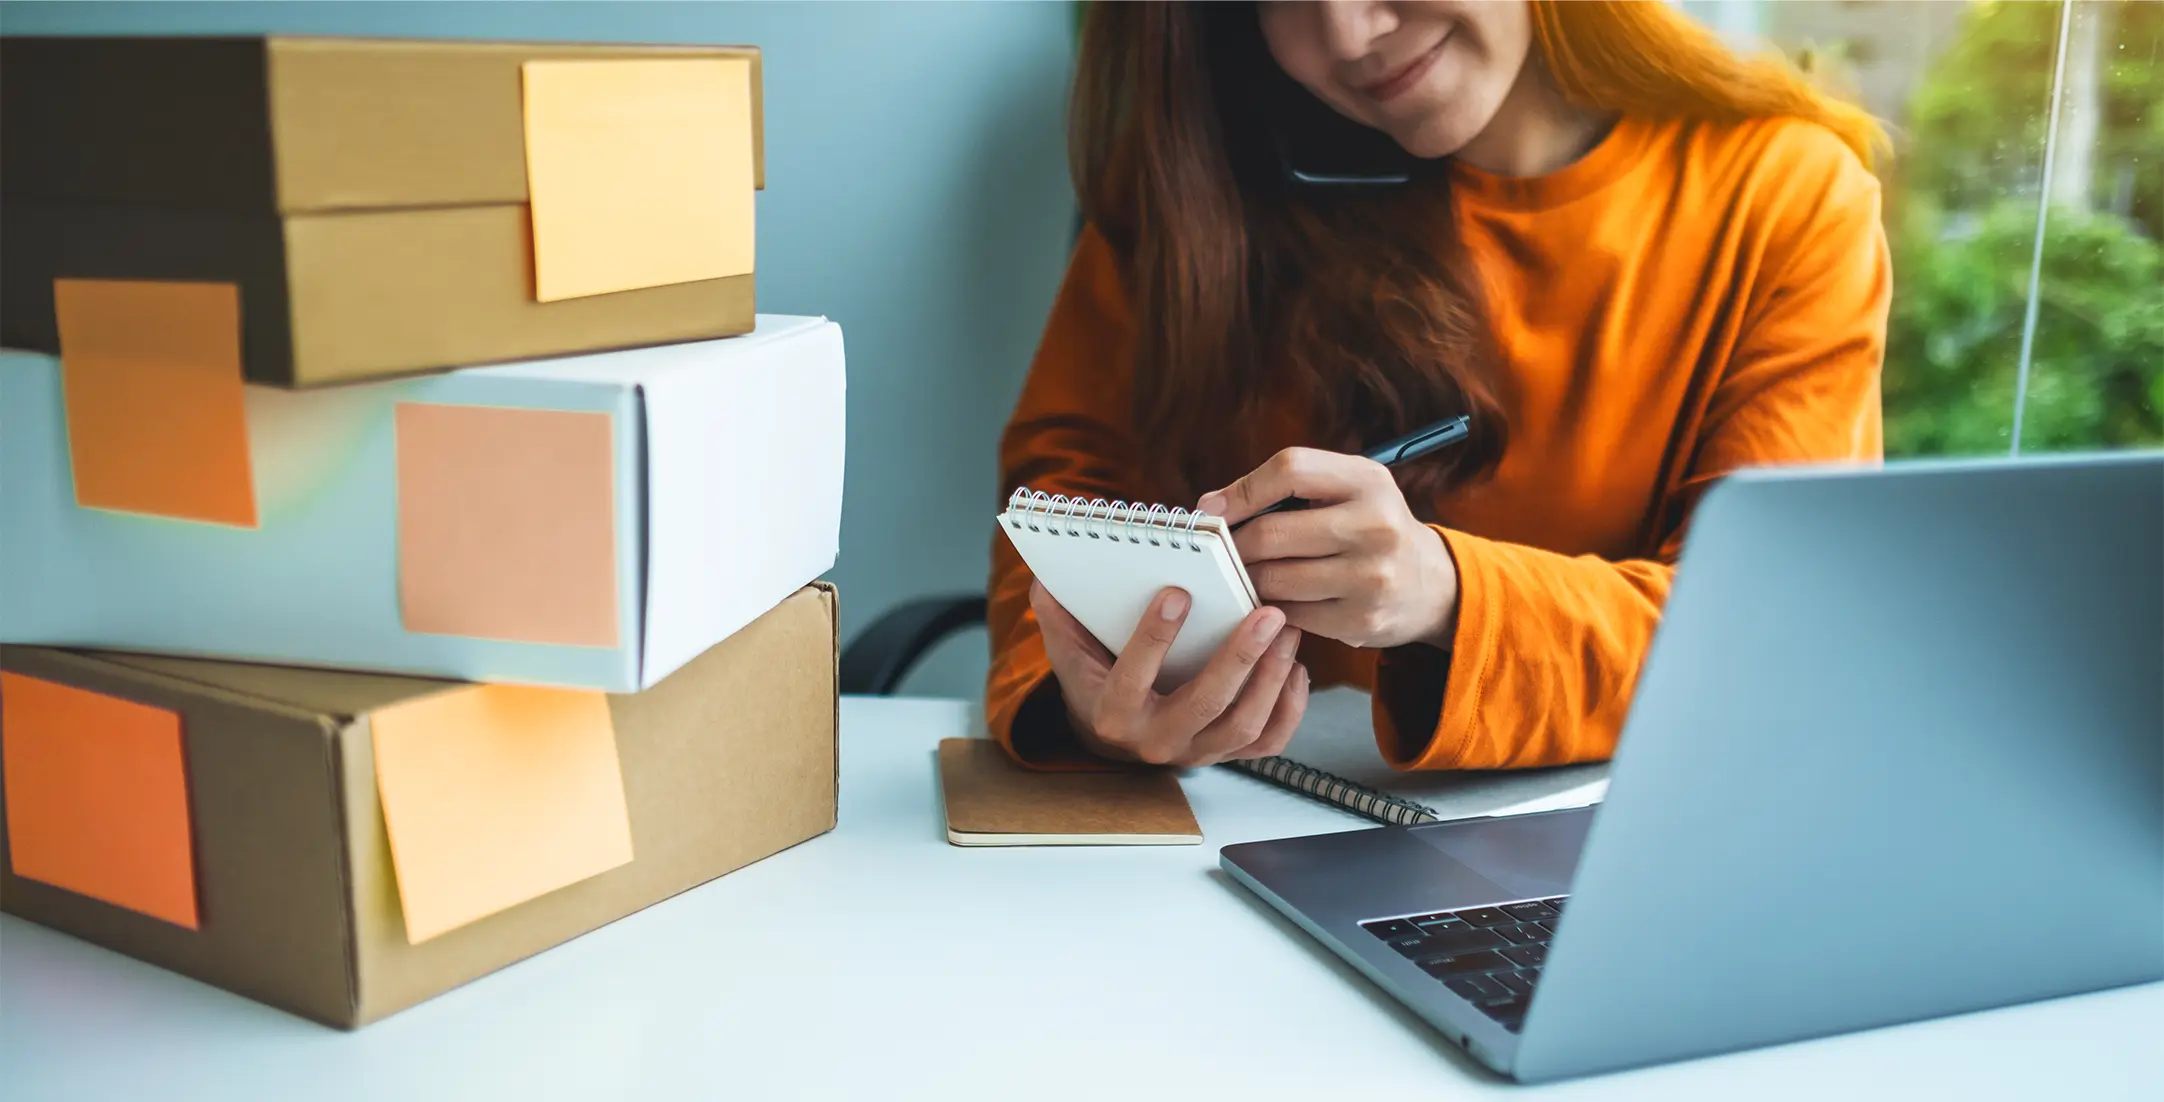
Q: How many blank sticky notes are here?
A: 5